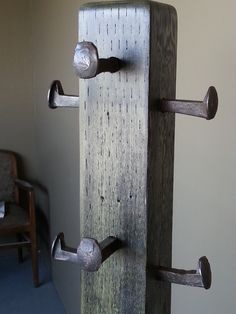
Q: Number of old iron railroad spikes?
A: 6